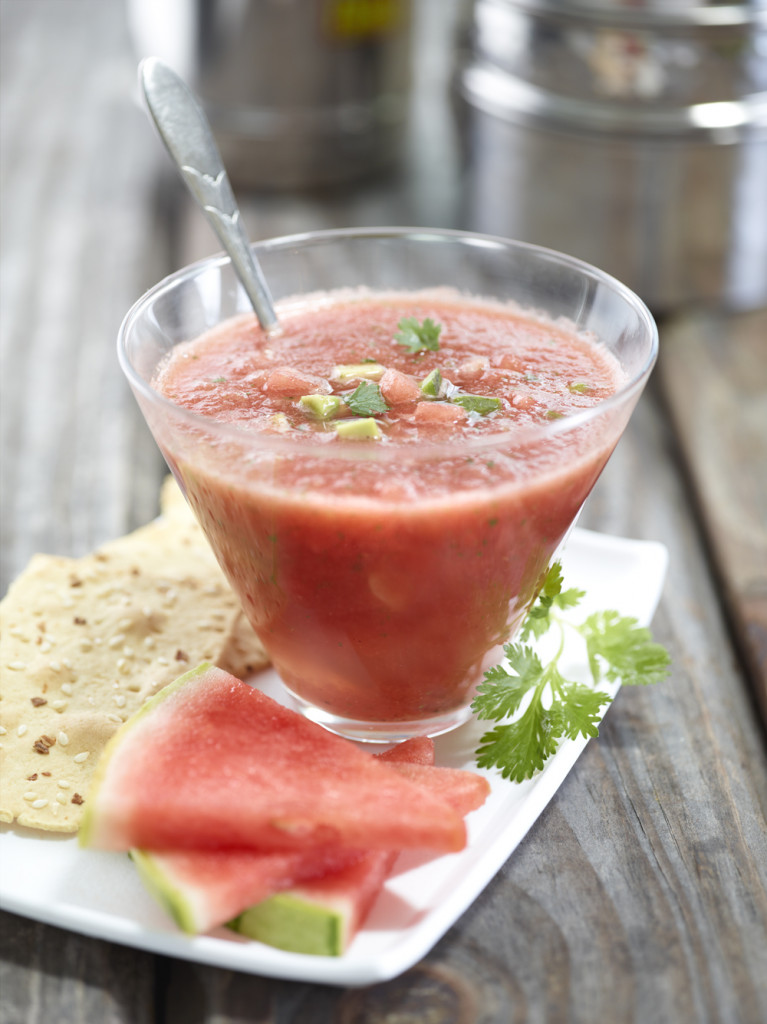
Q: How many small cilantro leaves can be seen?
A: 2